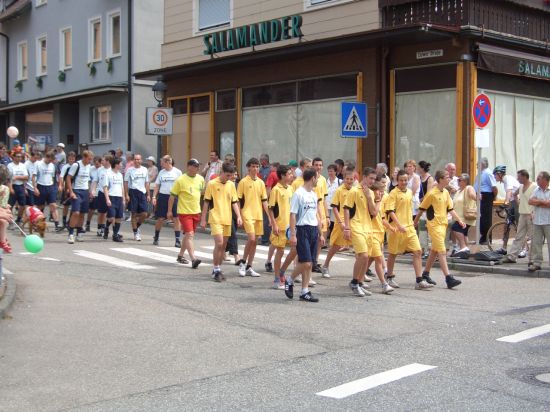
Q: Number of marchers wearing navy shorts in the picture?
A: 11